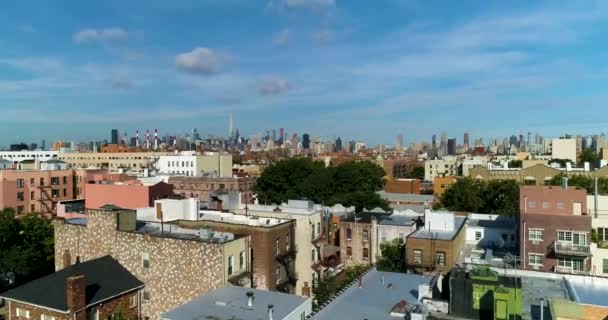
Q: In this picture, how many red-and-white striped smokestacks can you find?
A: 4